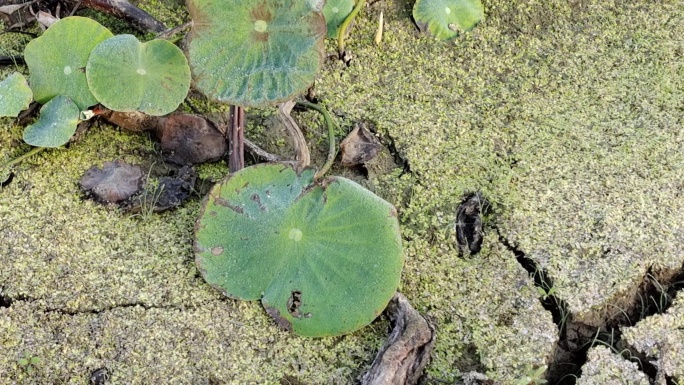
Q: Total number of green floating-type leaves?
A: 8